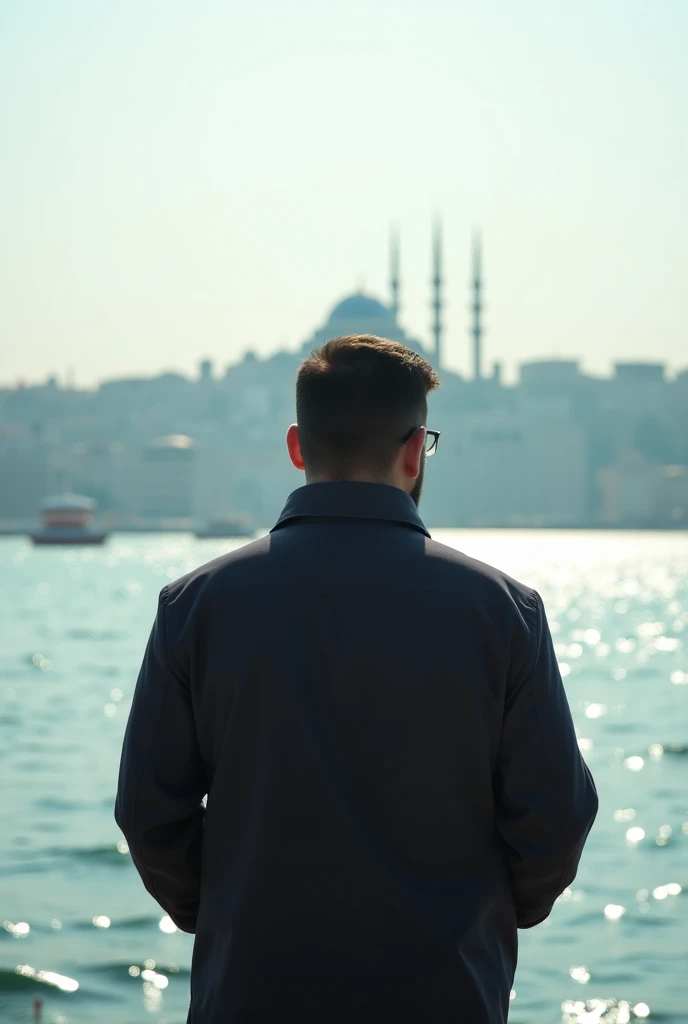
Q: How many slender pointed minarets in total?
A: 3